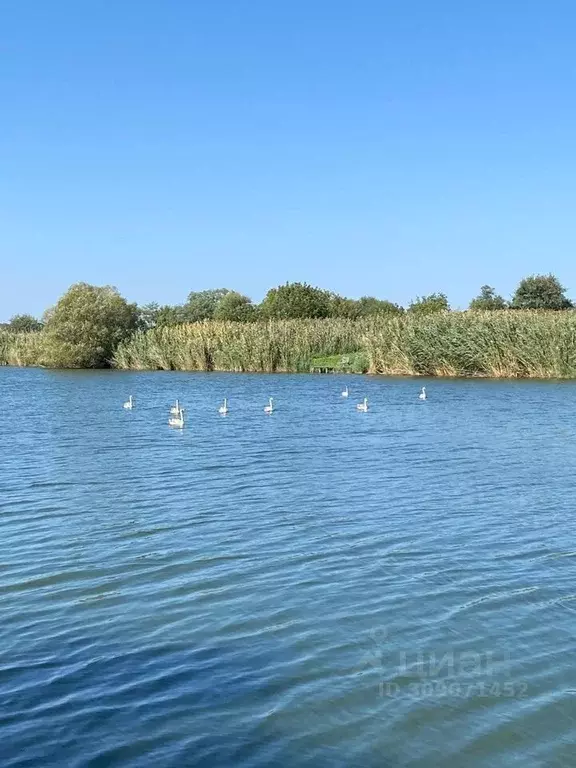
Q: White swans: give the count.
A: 8